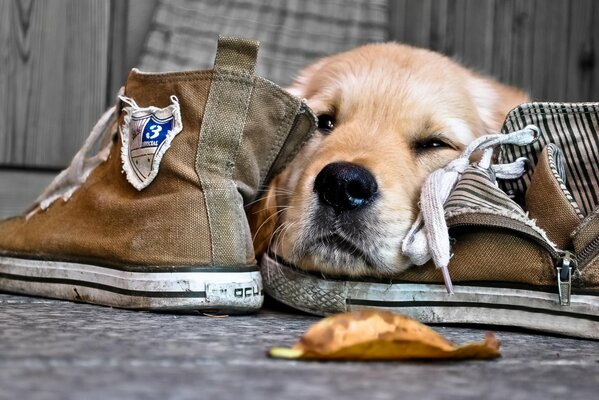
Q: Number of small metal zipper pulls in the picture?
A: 1